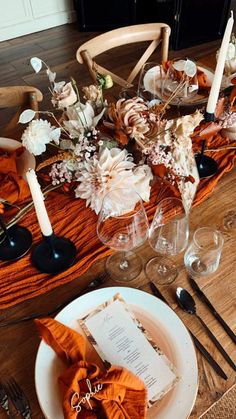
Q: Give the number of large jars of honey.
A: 0